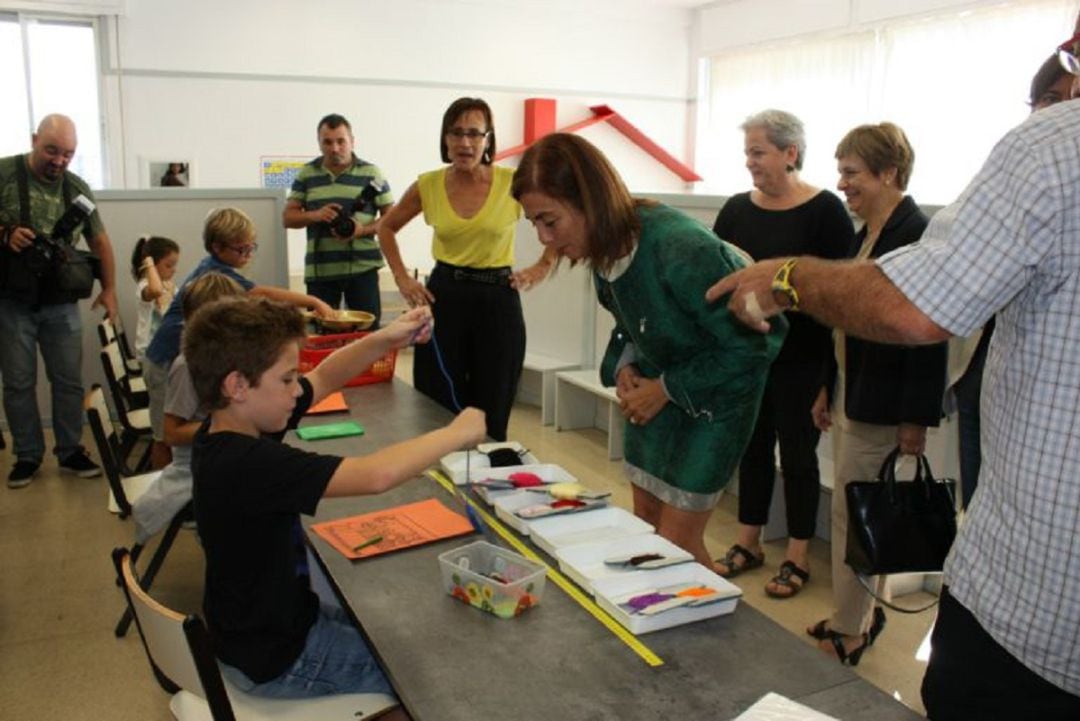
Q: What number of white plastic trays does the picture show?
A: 6